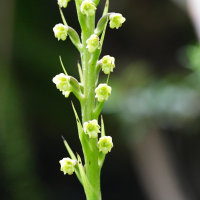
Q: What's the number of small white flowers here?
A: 11